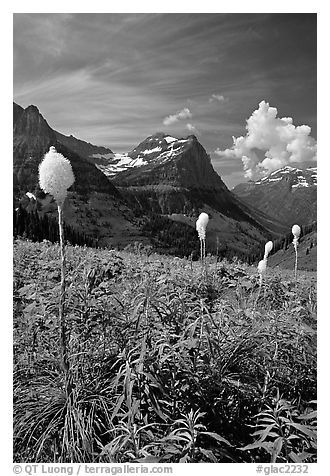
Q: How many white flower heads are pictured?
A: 5